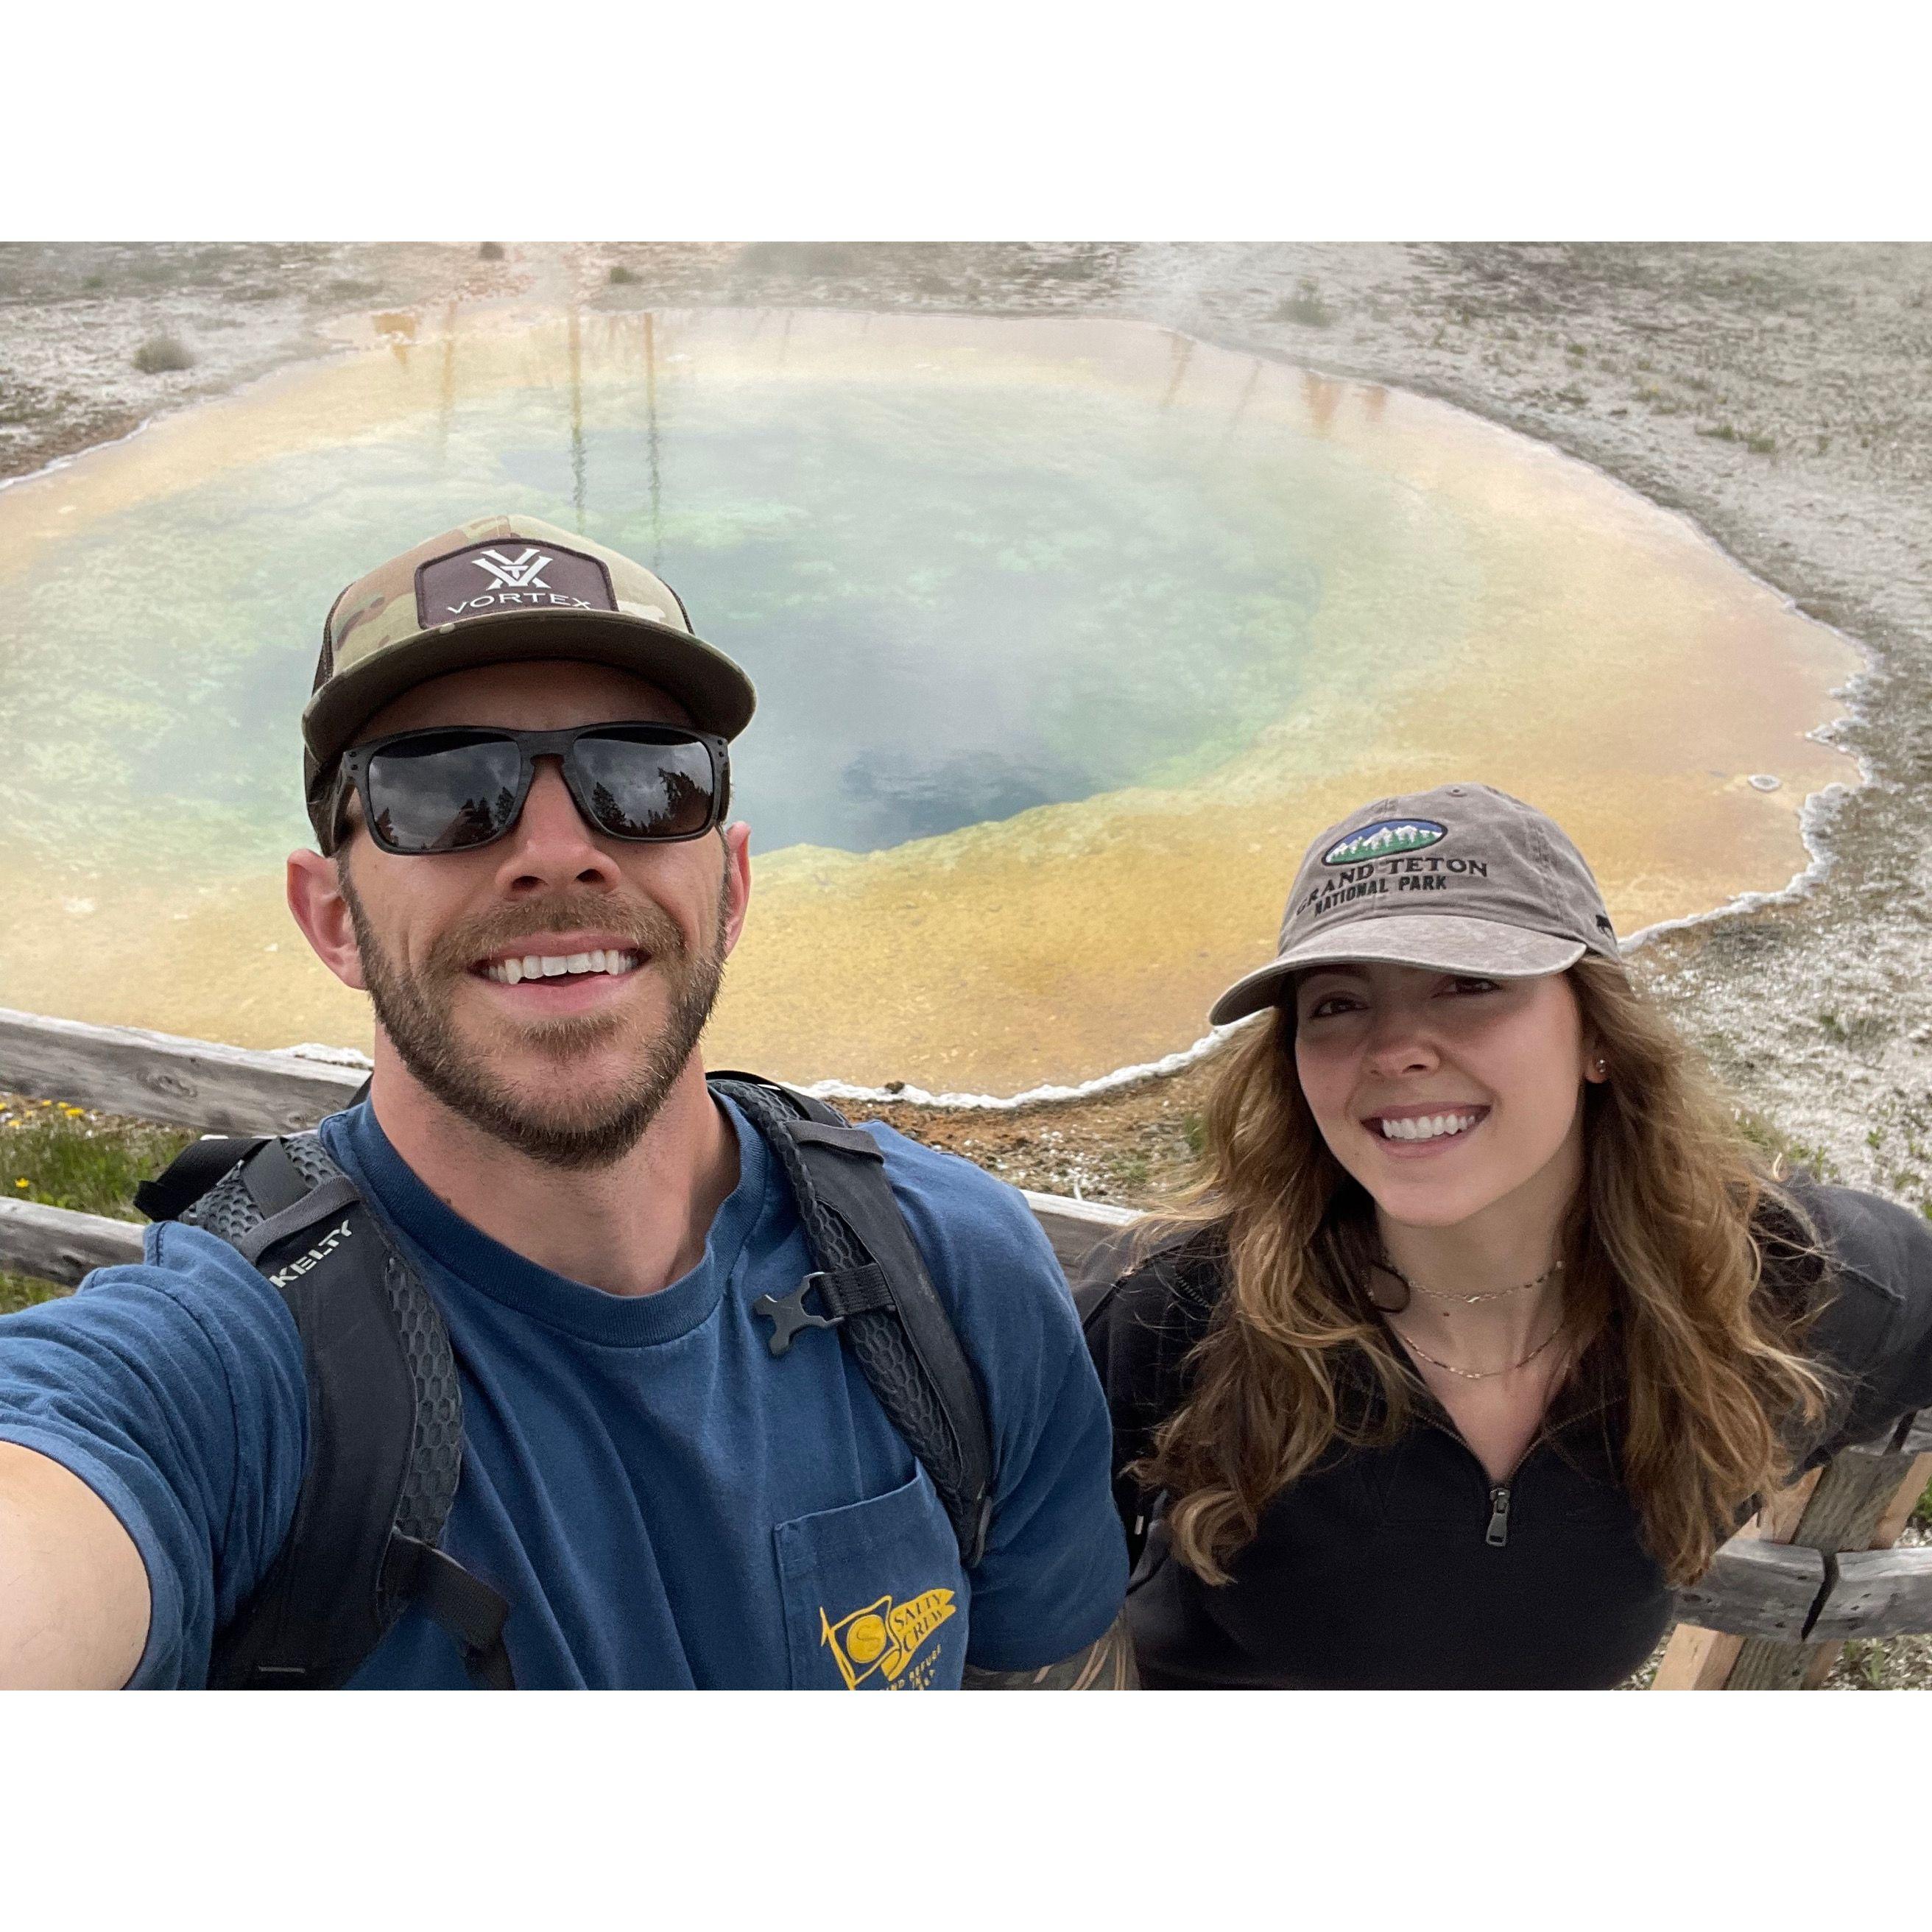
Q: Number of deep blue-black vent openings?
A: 1